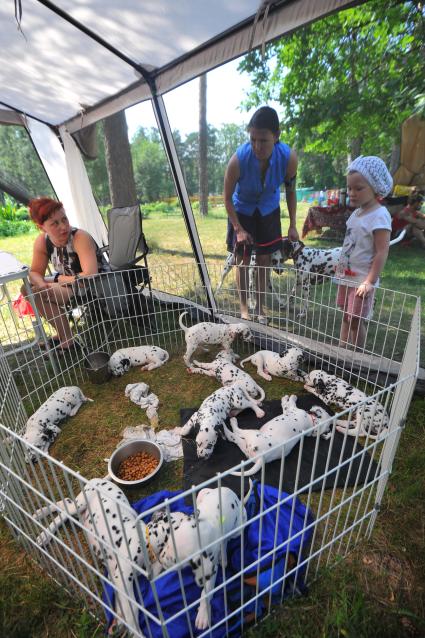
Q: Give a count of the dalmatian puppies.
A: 10